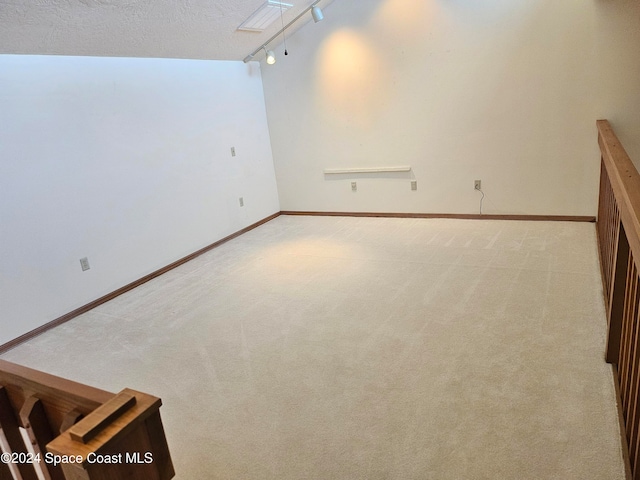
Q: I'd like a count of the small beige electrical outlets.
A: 6